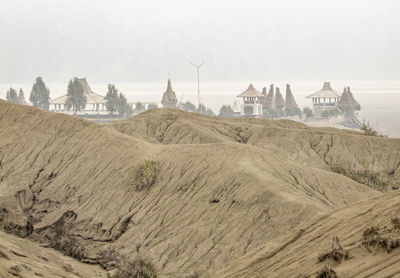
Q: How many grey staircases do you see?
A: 1